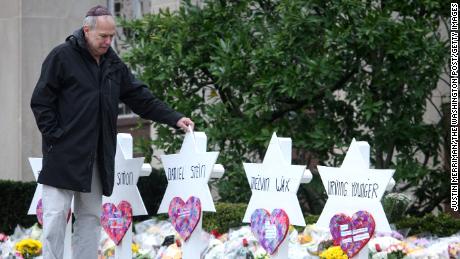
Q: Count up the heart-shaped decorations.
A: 5